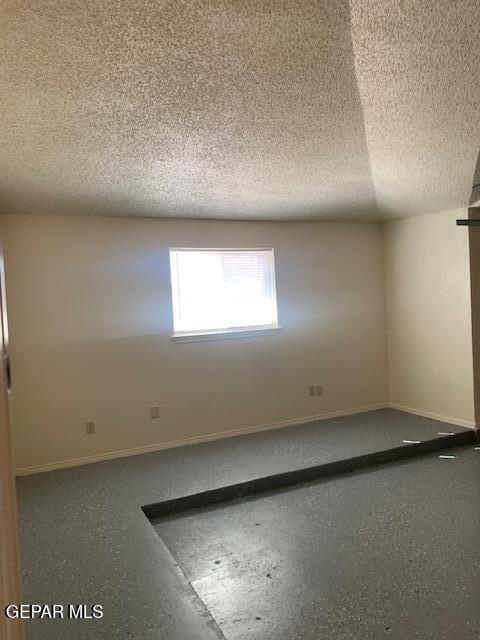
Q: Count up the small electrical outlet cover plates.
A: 4